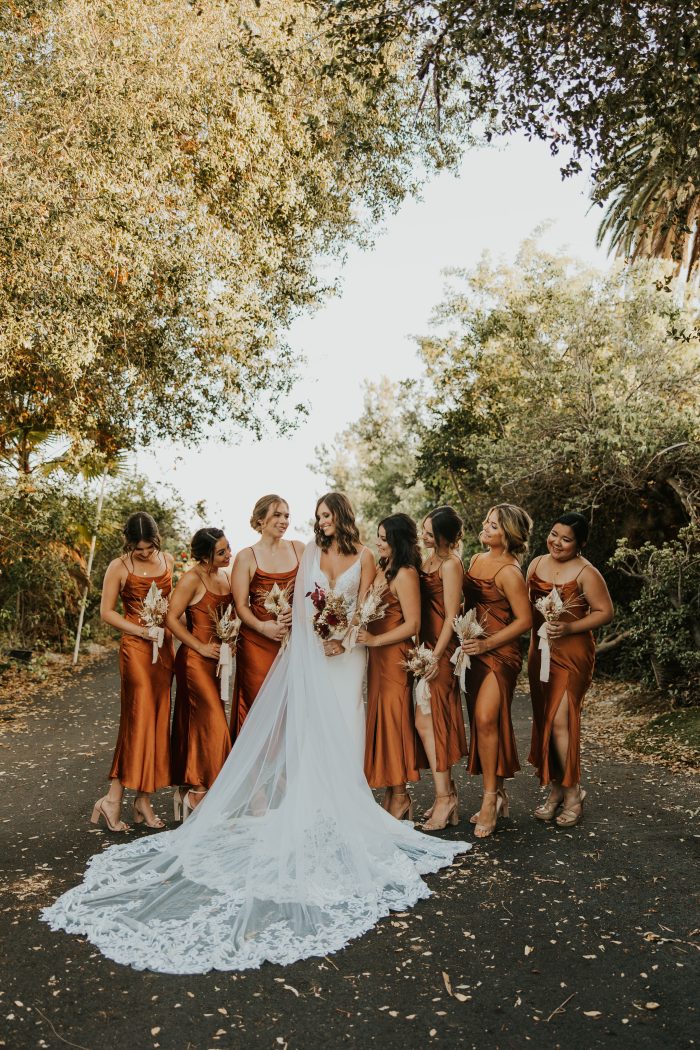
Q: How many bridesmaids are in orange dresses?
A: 7